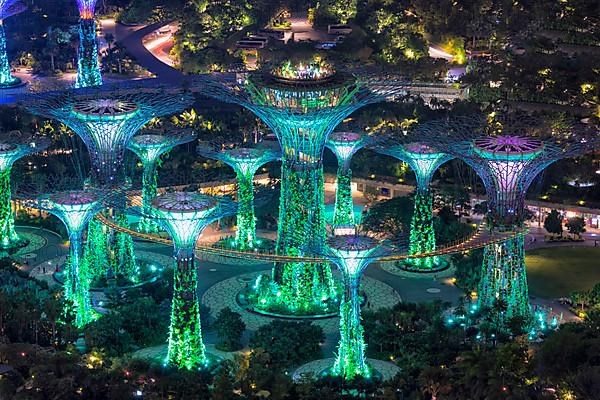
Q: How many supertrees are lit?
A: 13